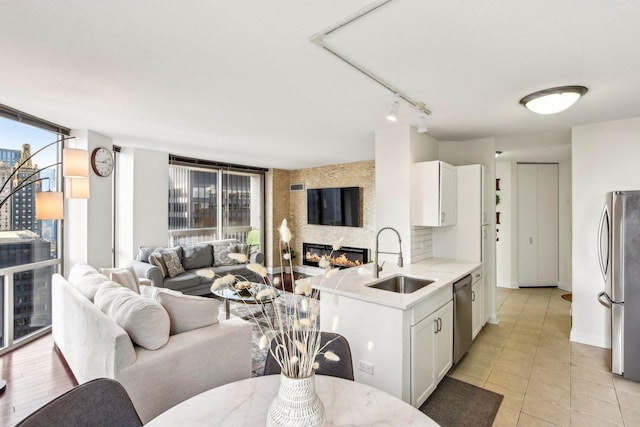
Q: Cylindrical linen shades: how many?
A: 3